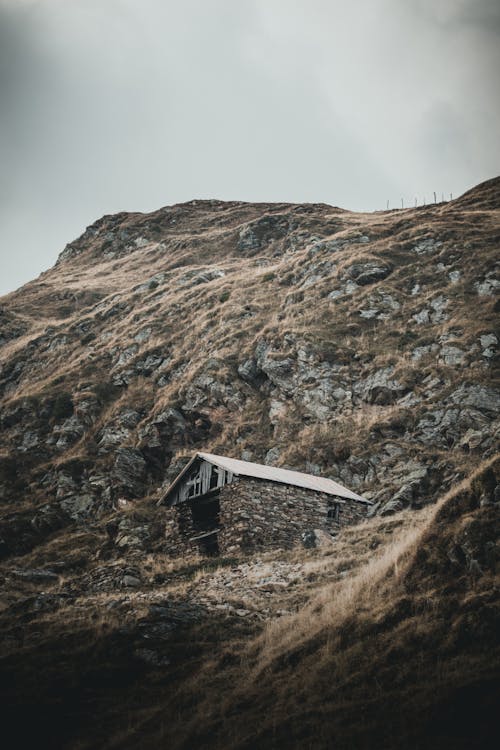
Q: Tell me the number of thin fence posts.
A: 7